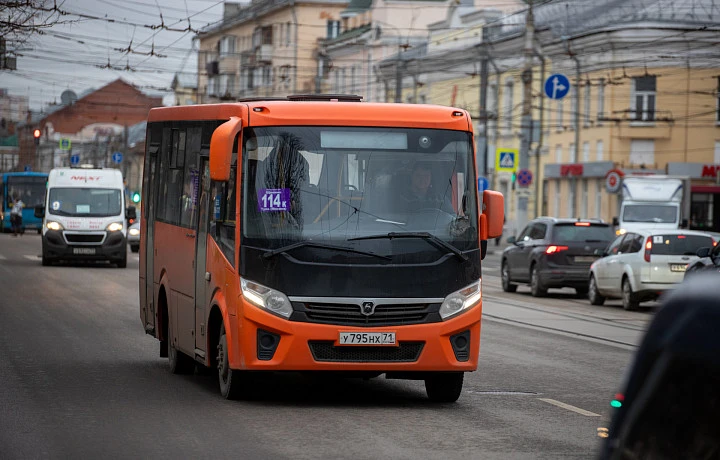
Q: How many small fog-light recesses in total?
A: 2